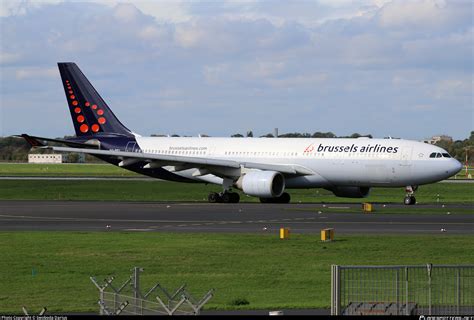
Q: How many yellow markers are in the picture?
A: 3